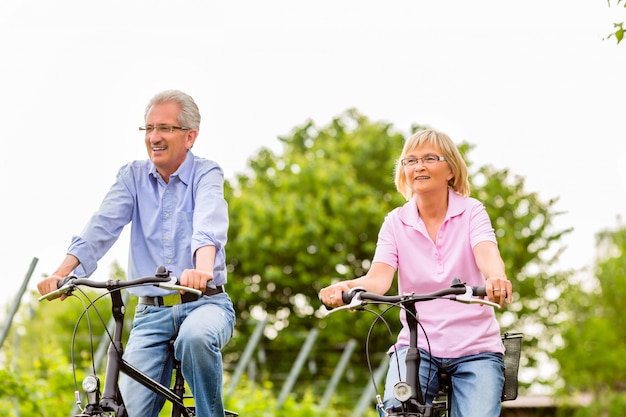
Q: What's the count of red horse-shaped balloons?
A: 0